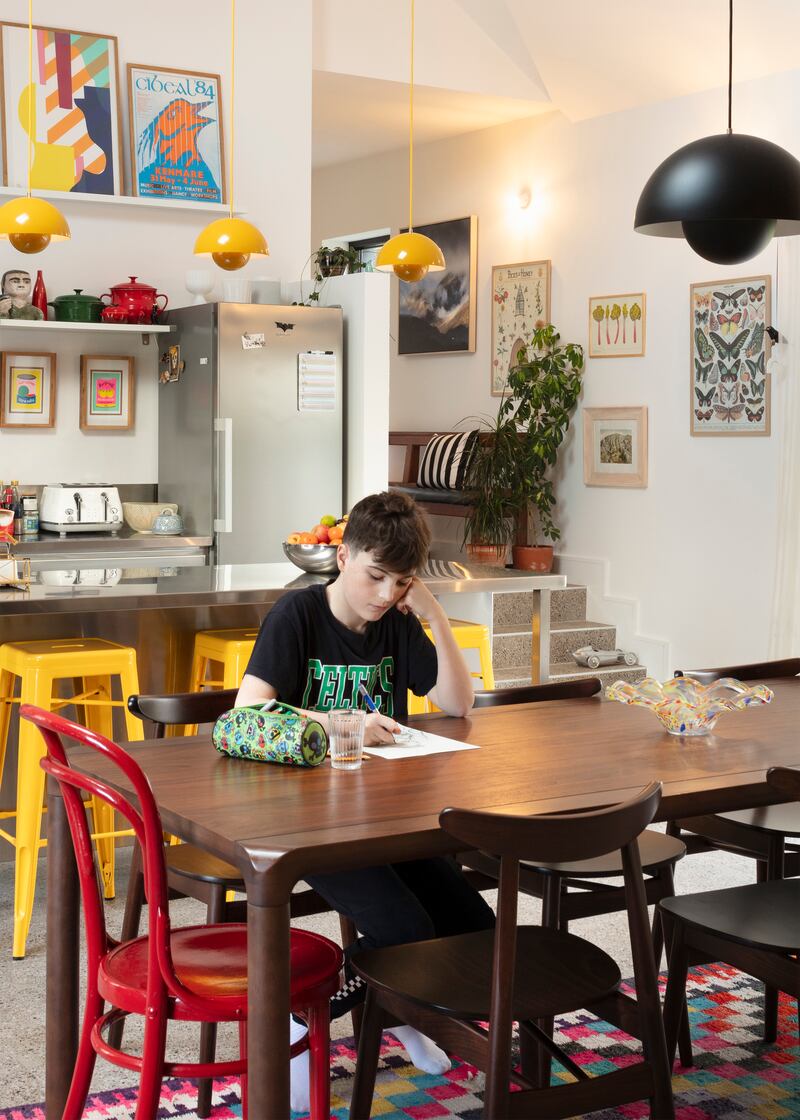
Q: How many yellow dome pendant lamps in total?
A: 3